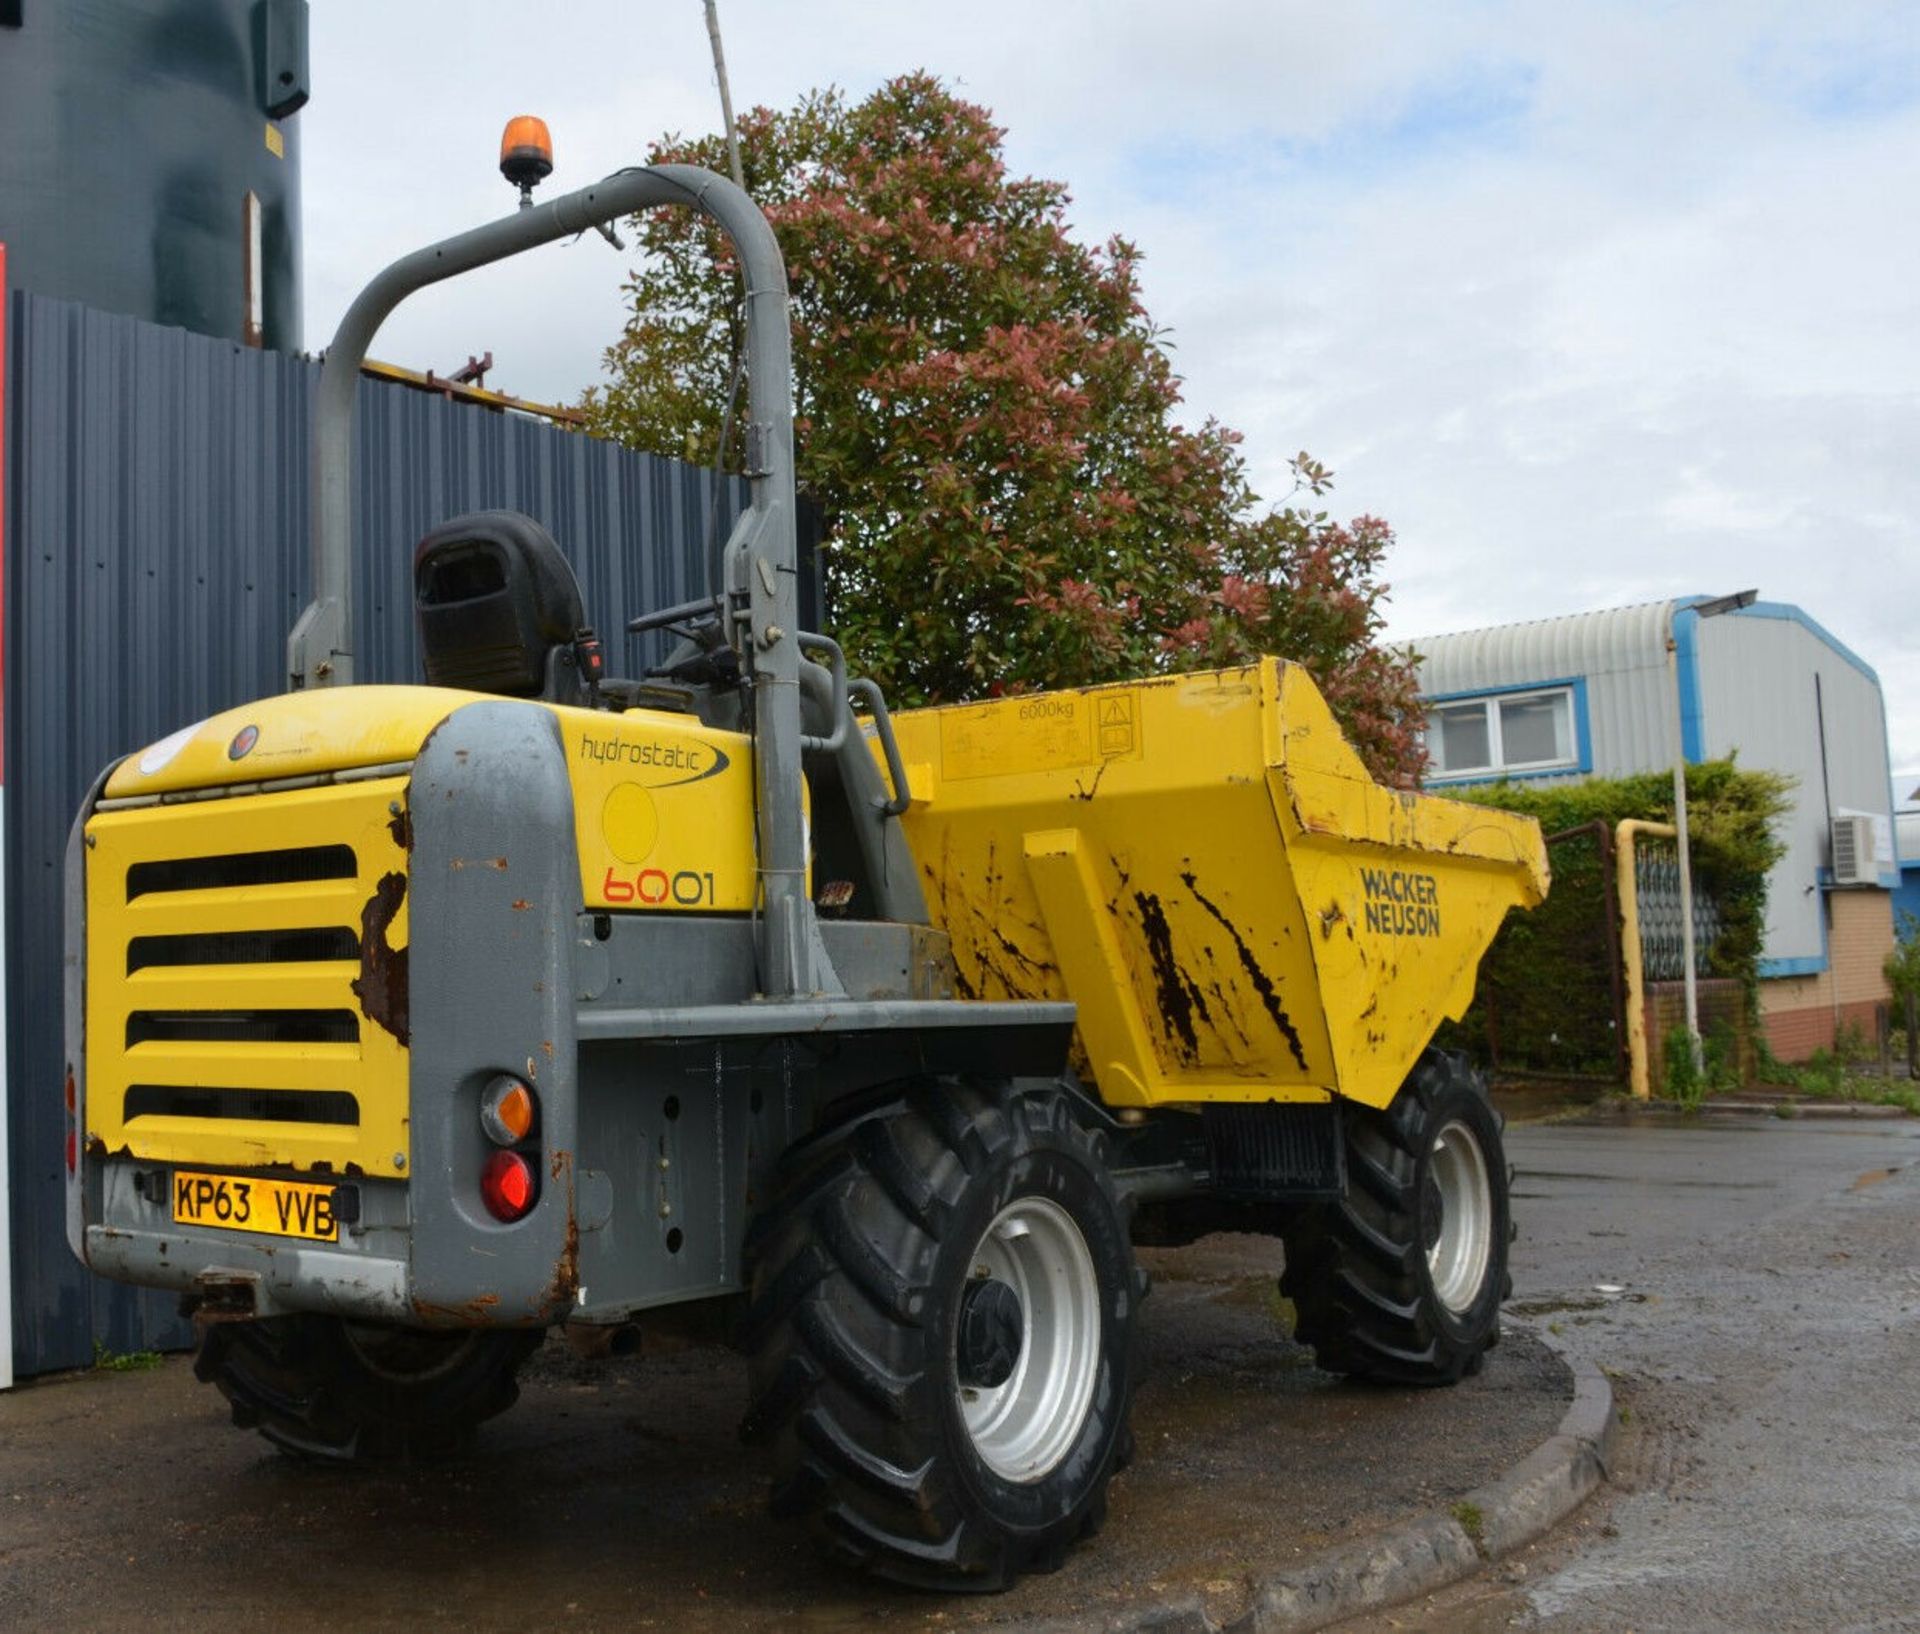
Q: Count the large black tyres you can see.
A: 3